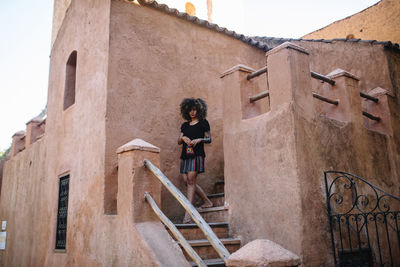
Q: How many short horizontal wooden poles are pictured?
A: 6